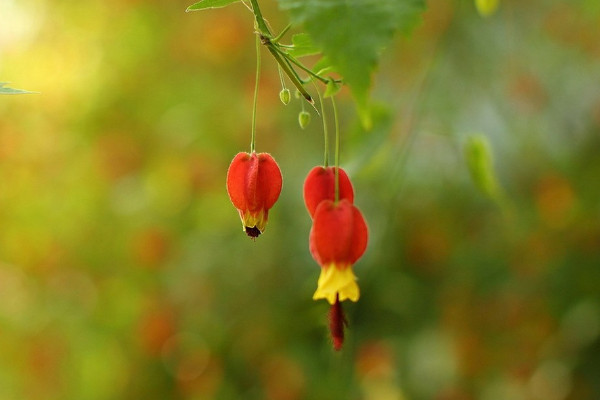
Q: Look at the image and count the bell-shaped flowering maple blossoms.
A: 3